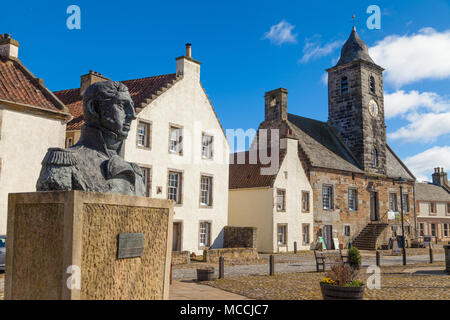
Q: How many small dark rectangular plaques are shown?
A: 1